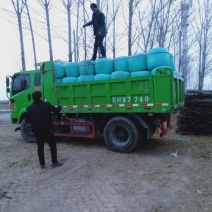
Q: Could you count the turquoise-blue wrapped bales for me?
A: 14